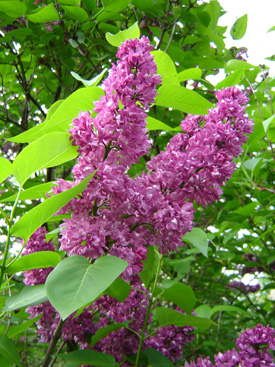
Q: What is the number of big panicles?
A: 2